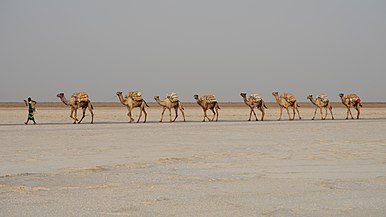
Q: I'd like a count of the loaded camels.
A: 8